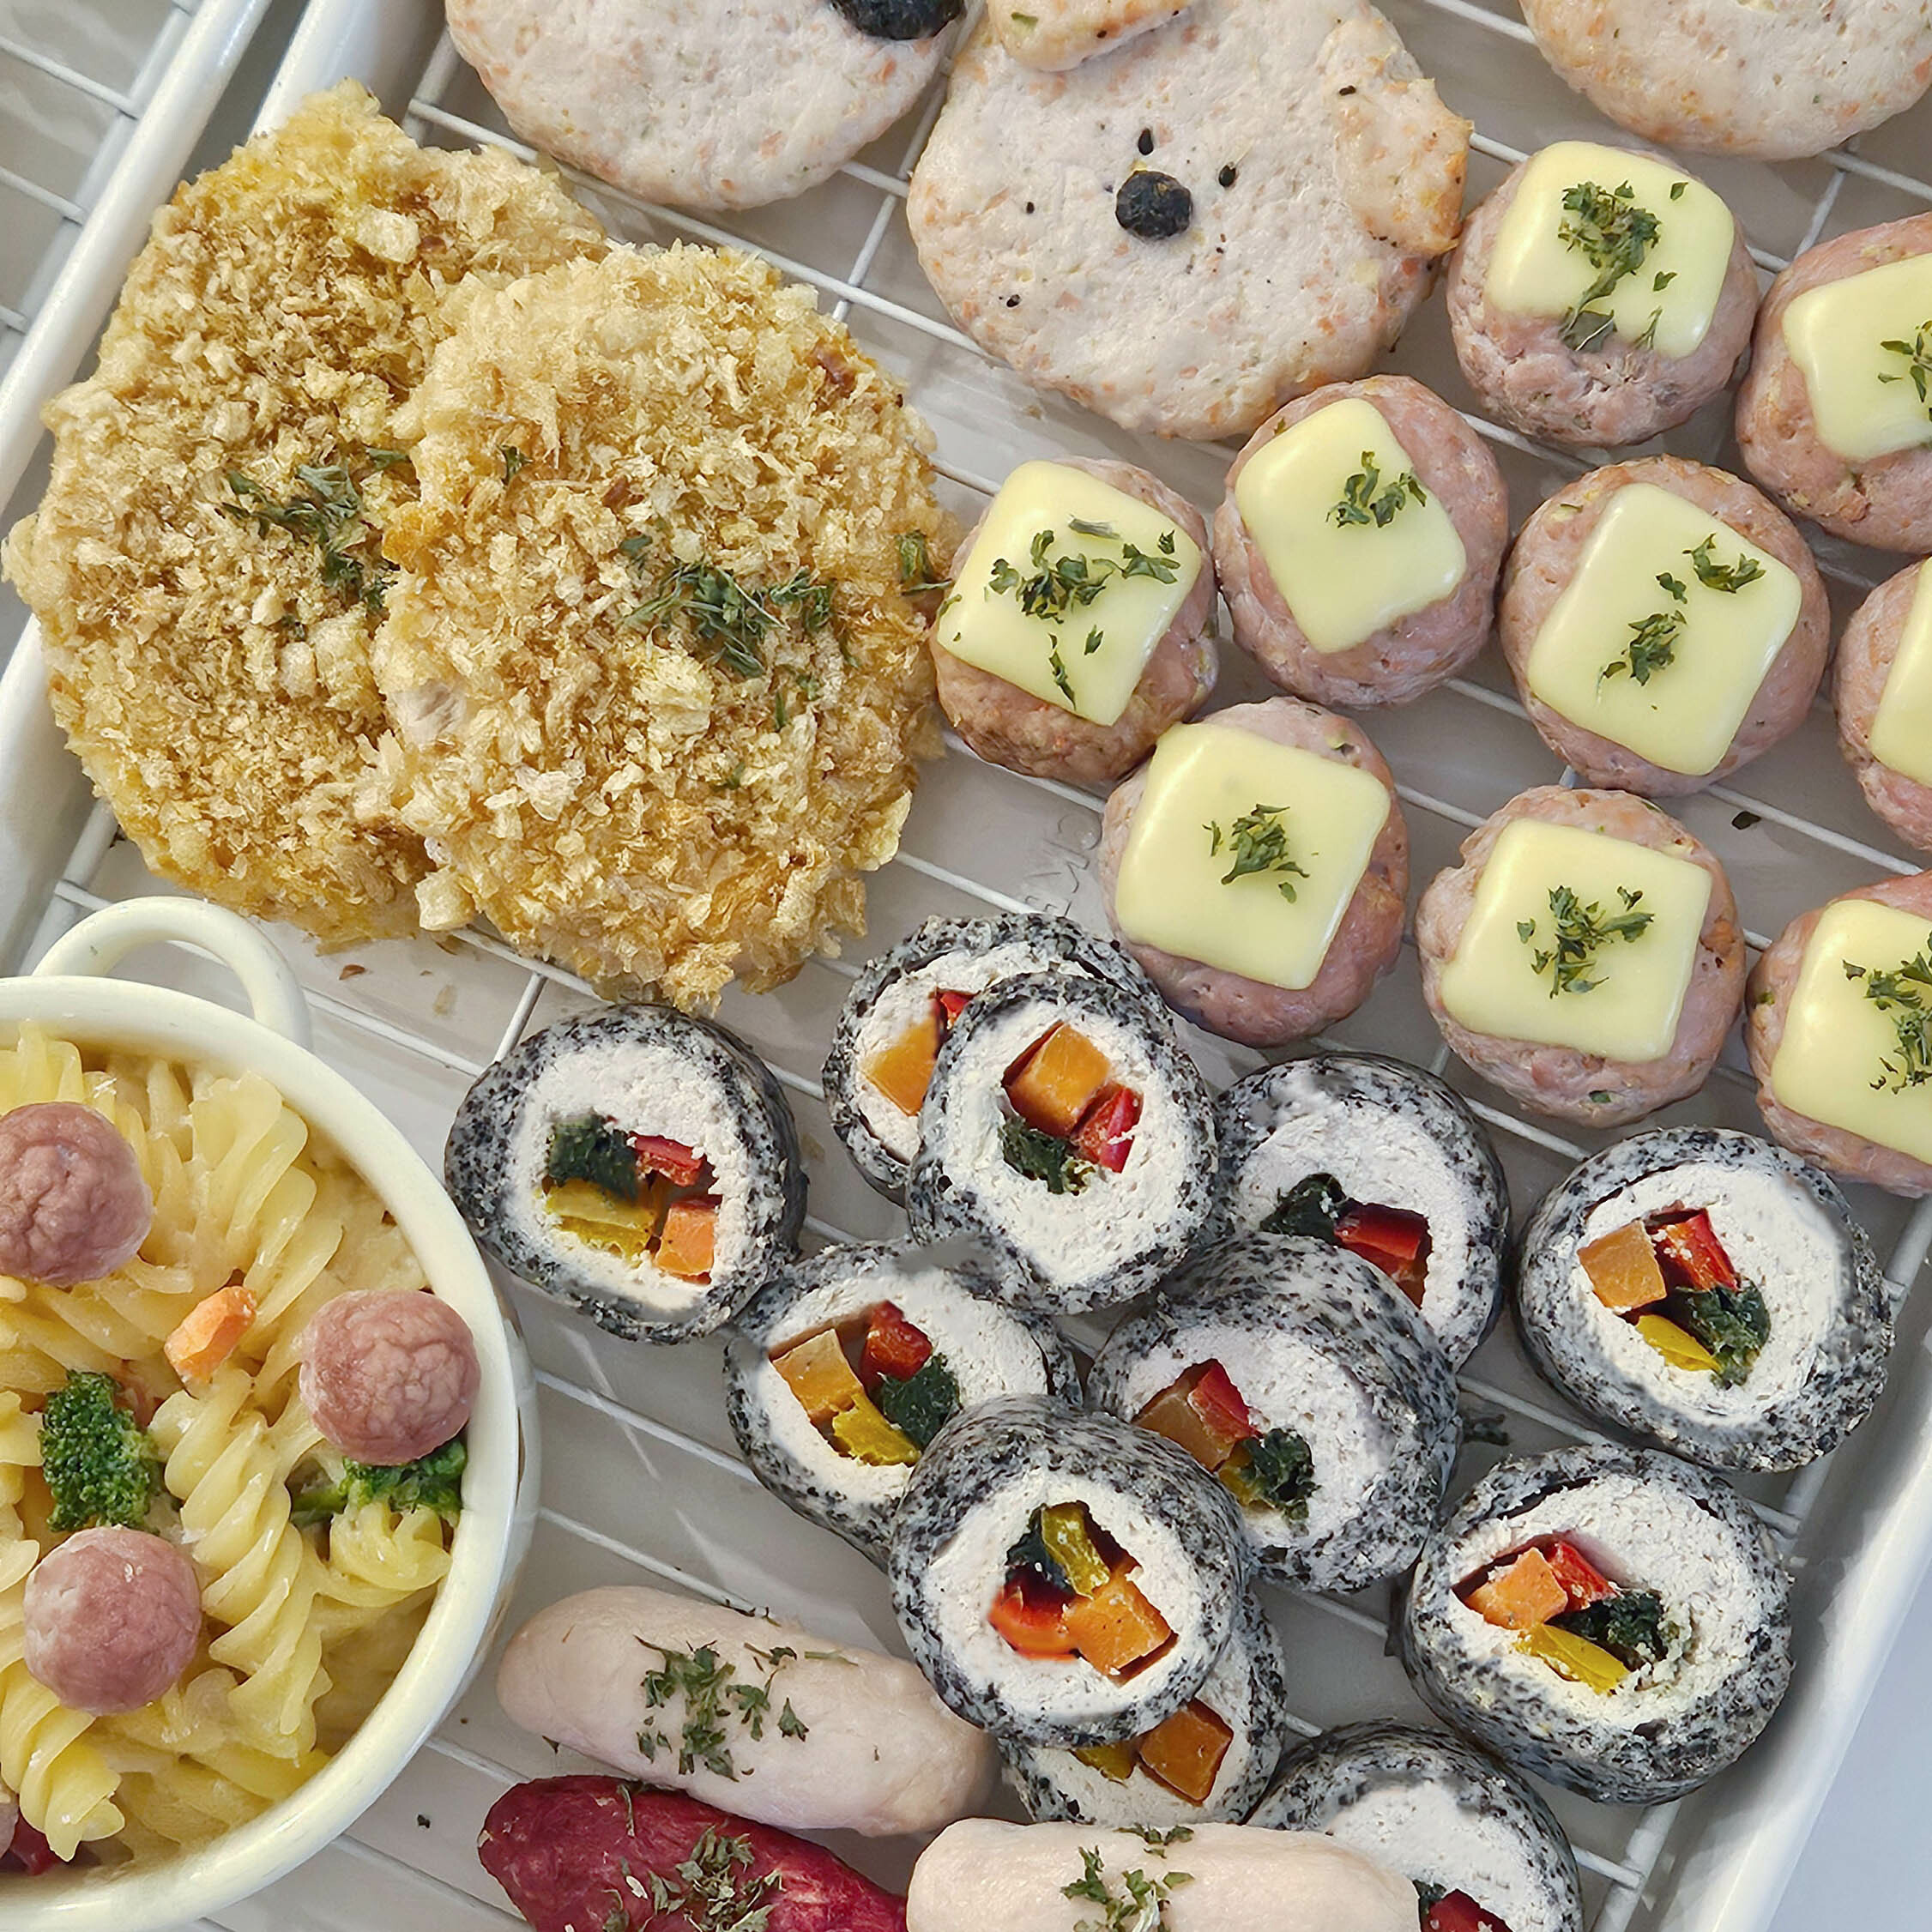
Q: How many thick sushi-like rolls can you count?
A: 11